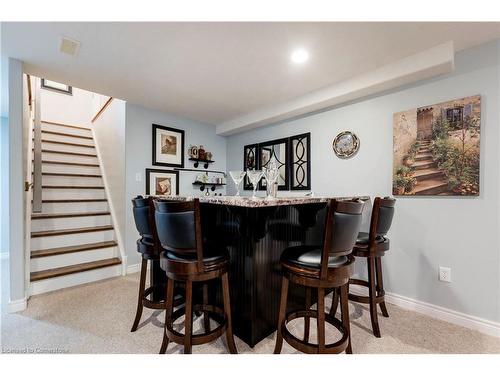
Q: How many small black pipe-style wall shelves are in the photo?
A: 2